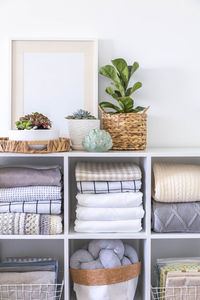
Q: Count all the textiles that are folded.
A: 11